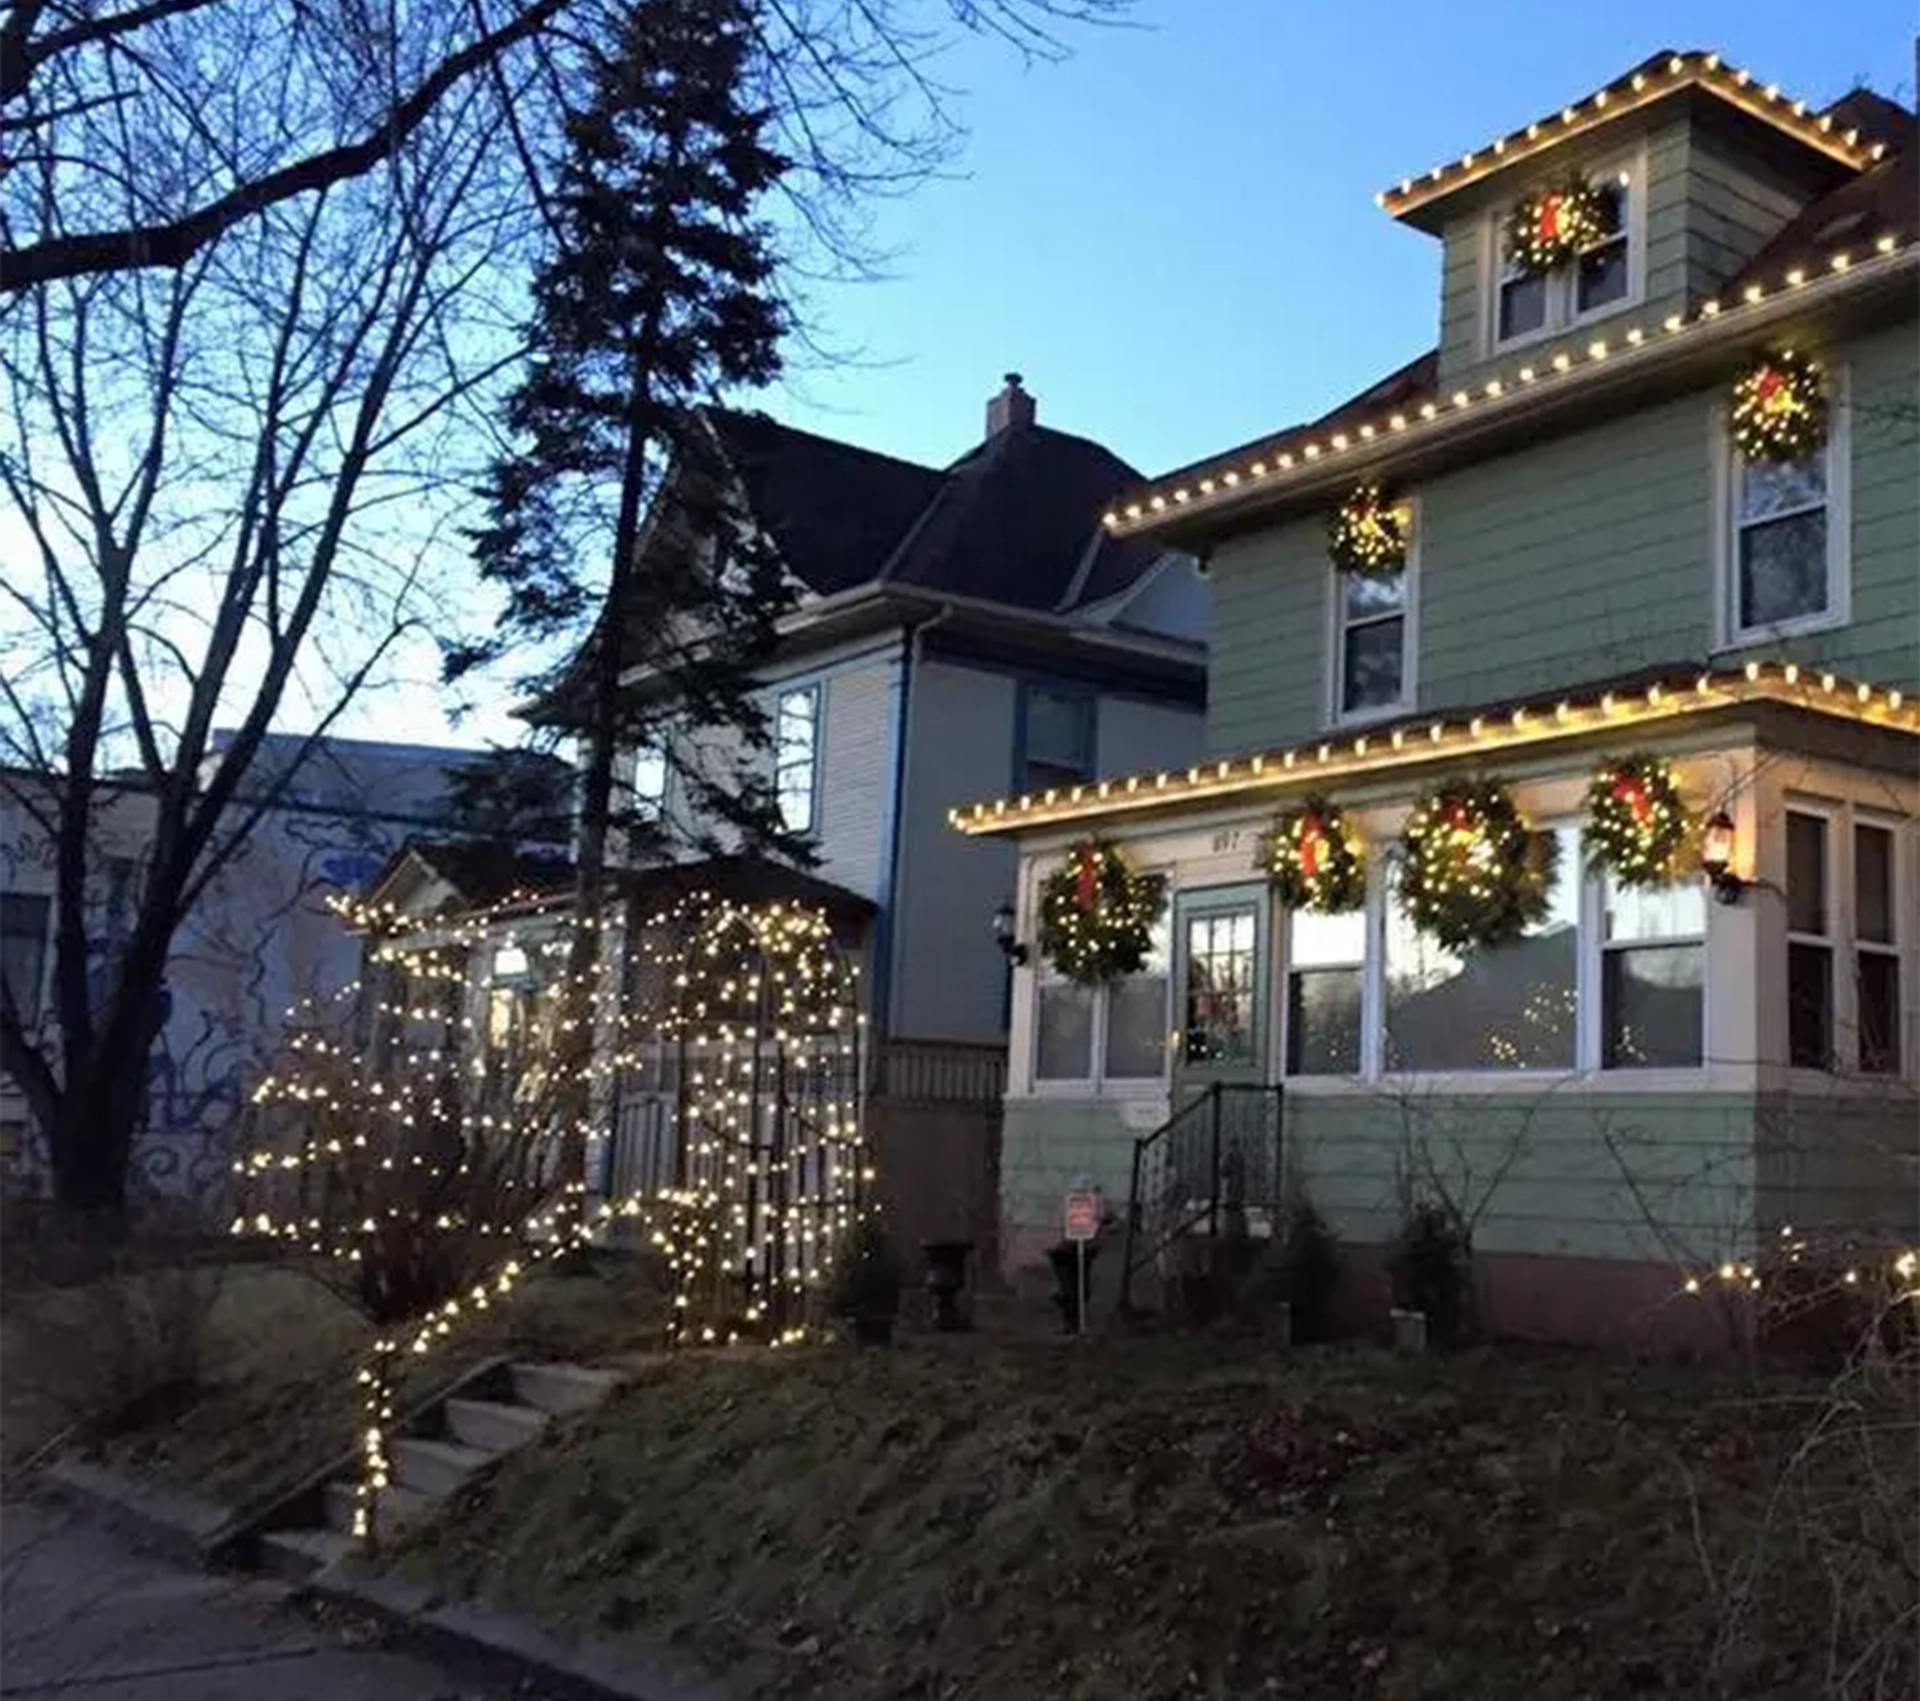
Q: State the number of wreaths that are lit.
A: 7